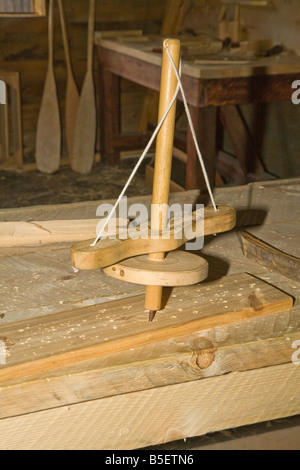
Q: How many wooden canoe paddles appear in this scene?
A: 3